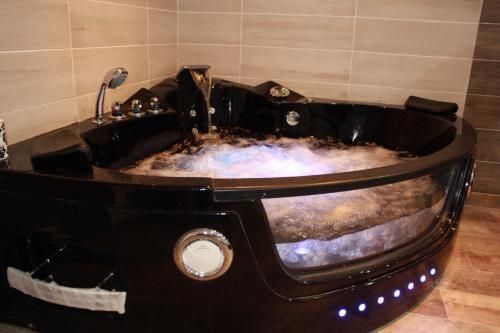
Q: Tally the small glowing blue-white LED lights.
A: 7